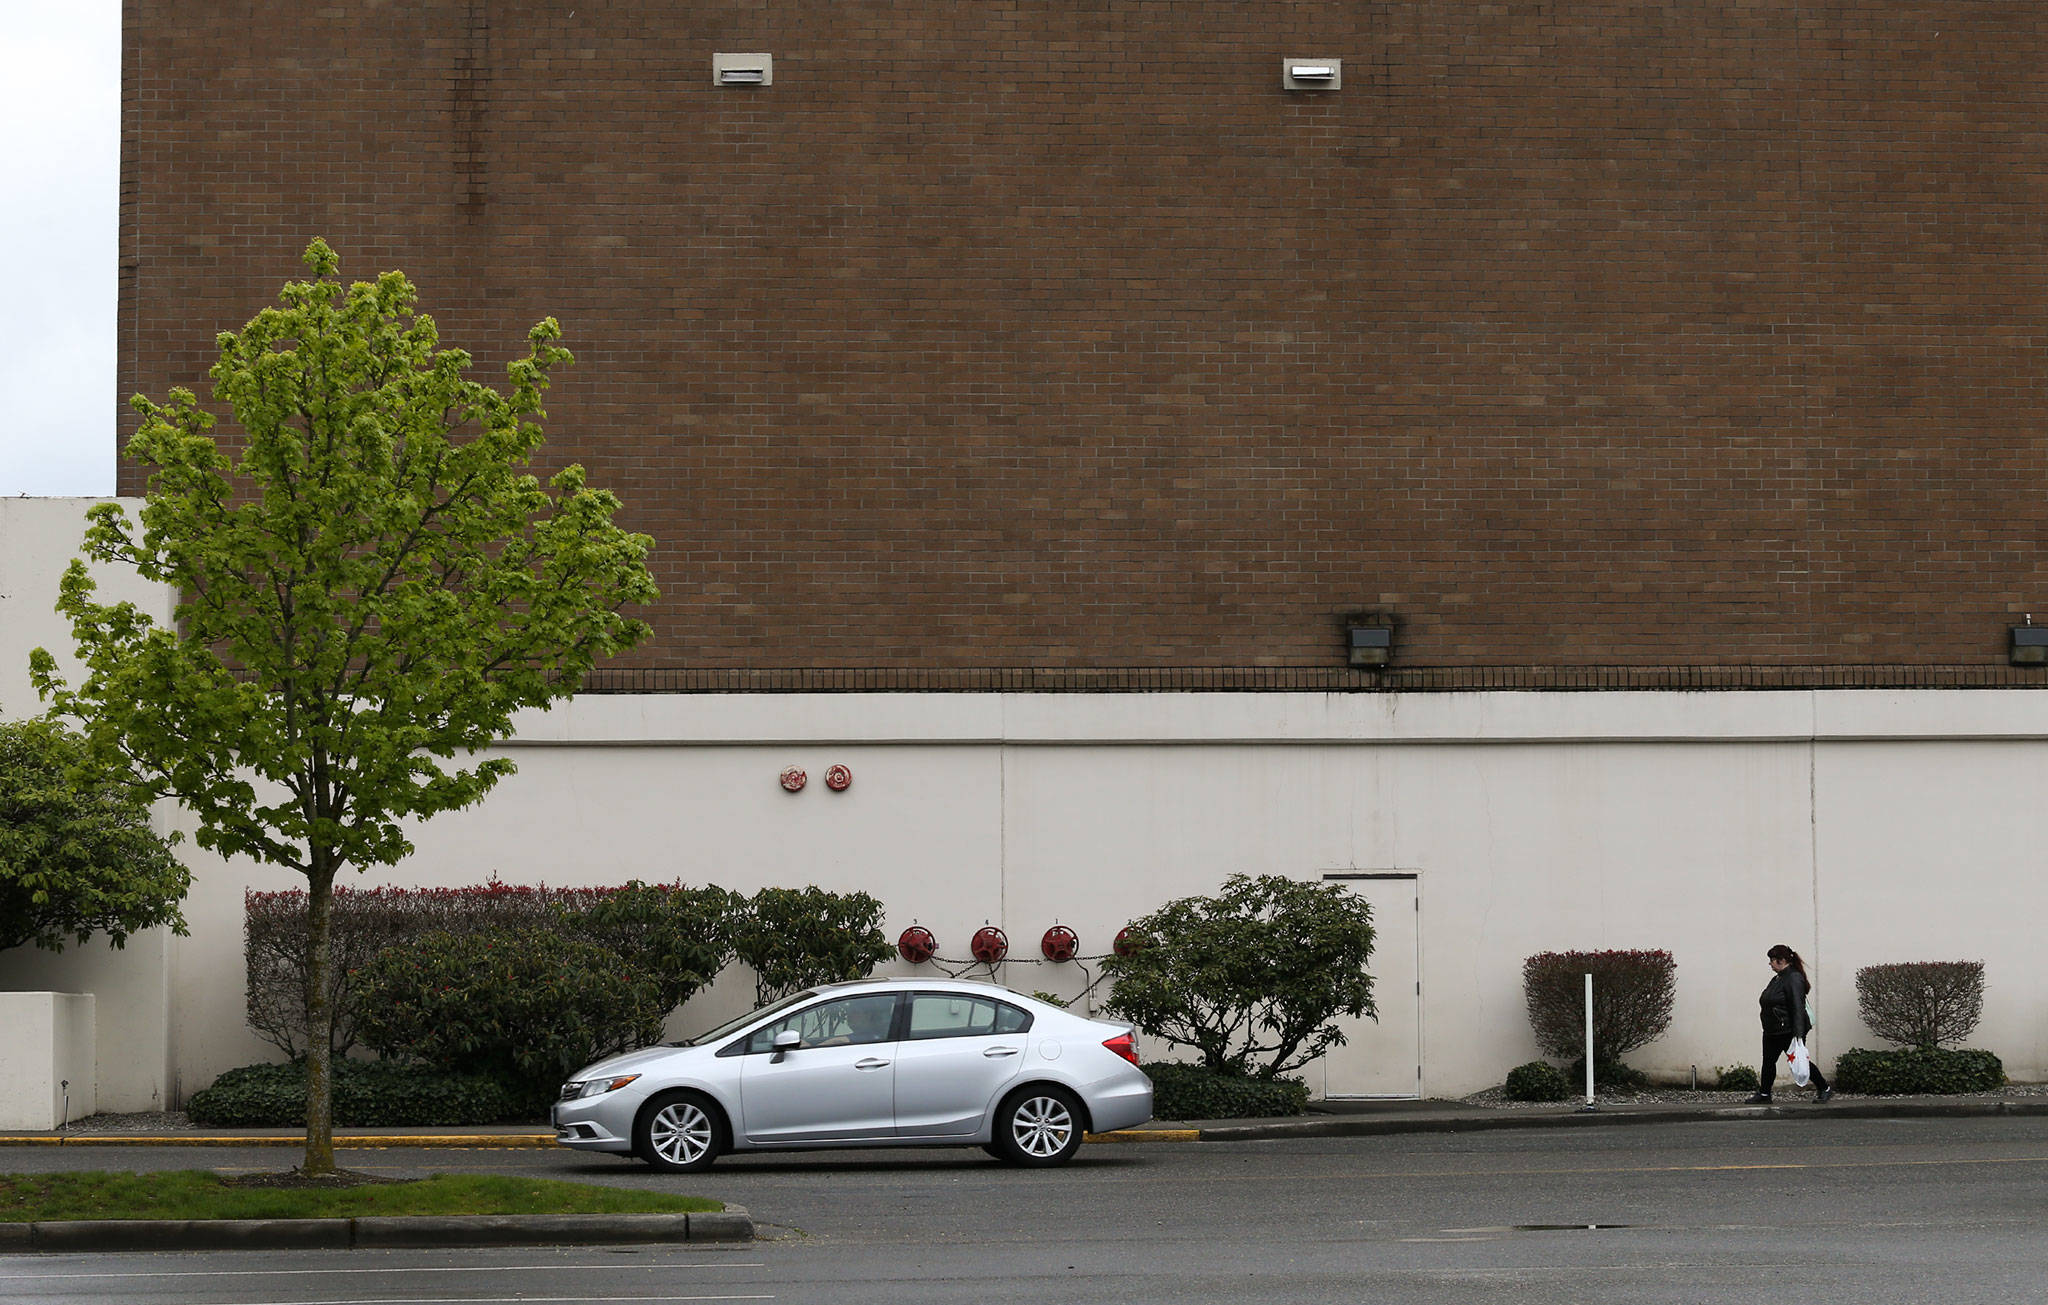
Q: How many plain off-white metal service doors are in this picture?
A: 1